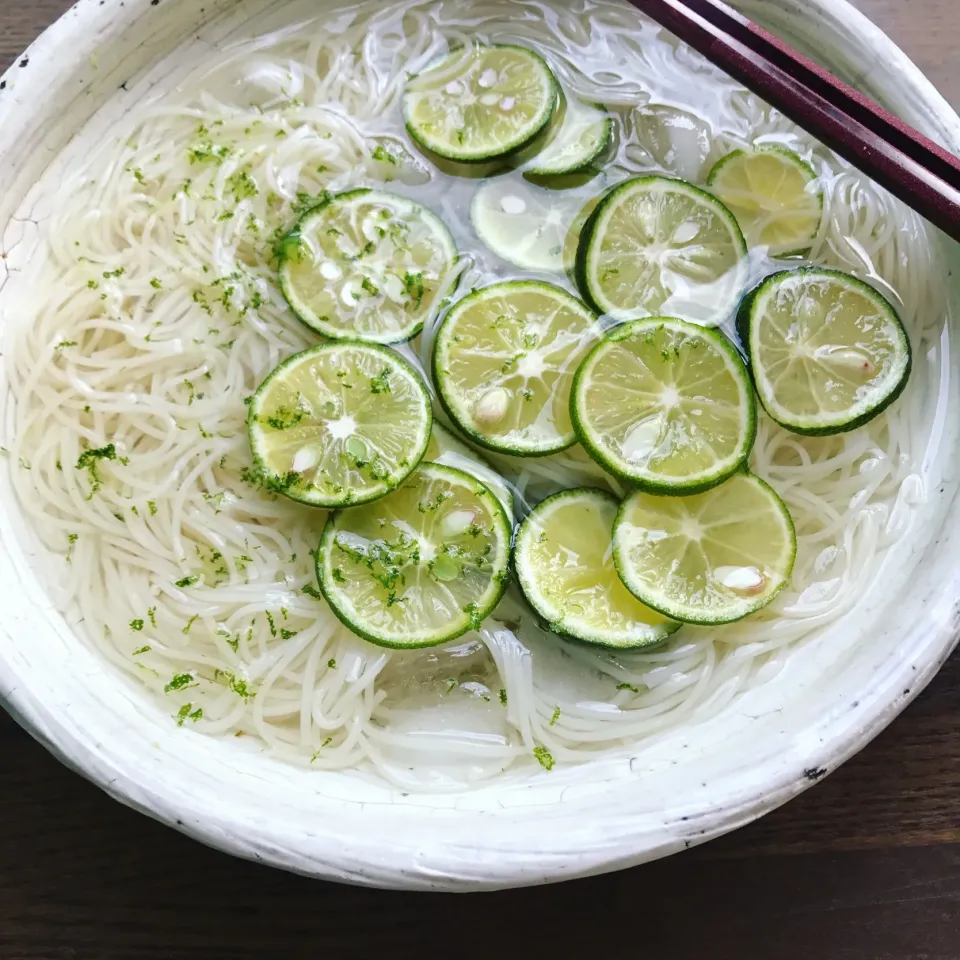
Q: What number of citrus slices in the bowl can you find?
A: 14